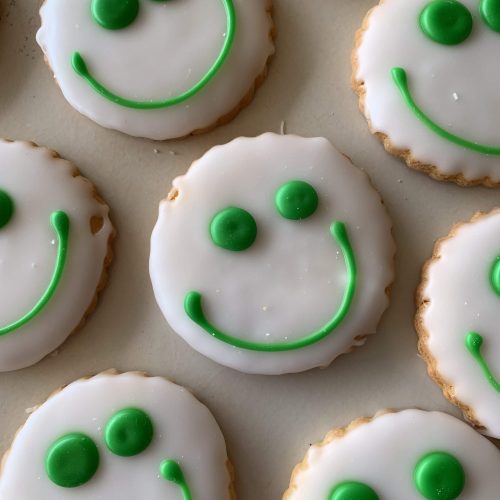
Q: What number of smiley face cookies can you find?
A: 7